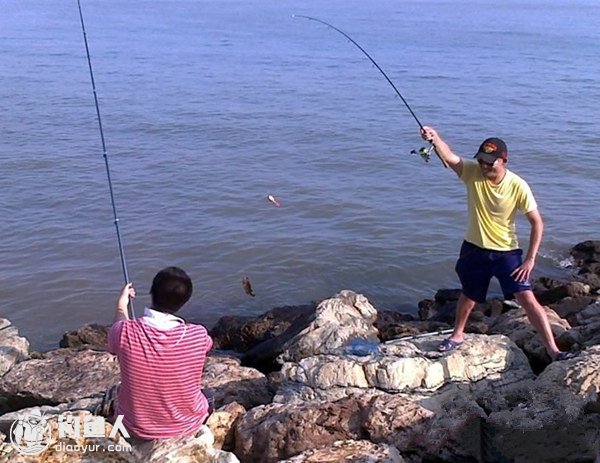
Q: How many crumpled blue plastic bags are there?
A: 1